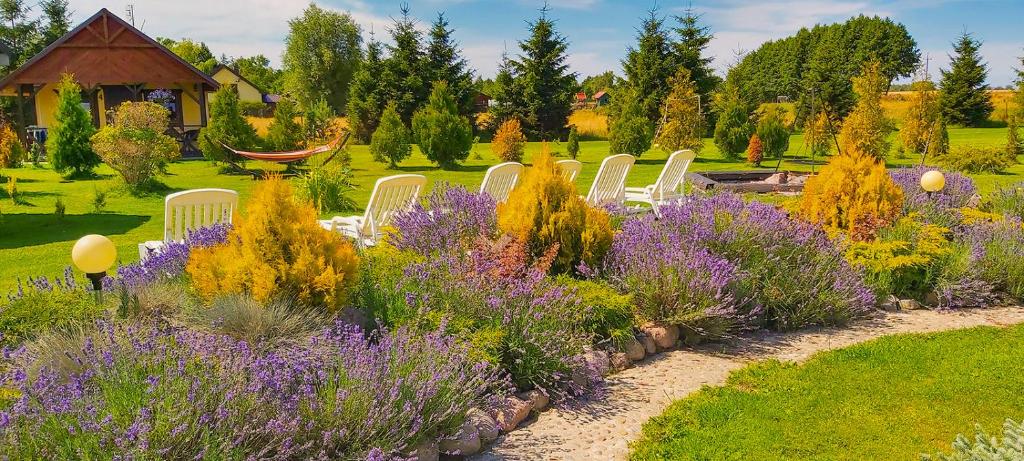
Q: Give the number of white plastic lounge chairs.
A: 6